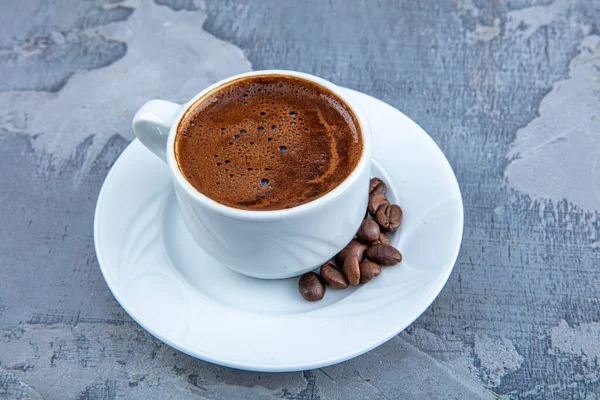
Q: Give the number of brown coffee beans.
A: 11